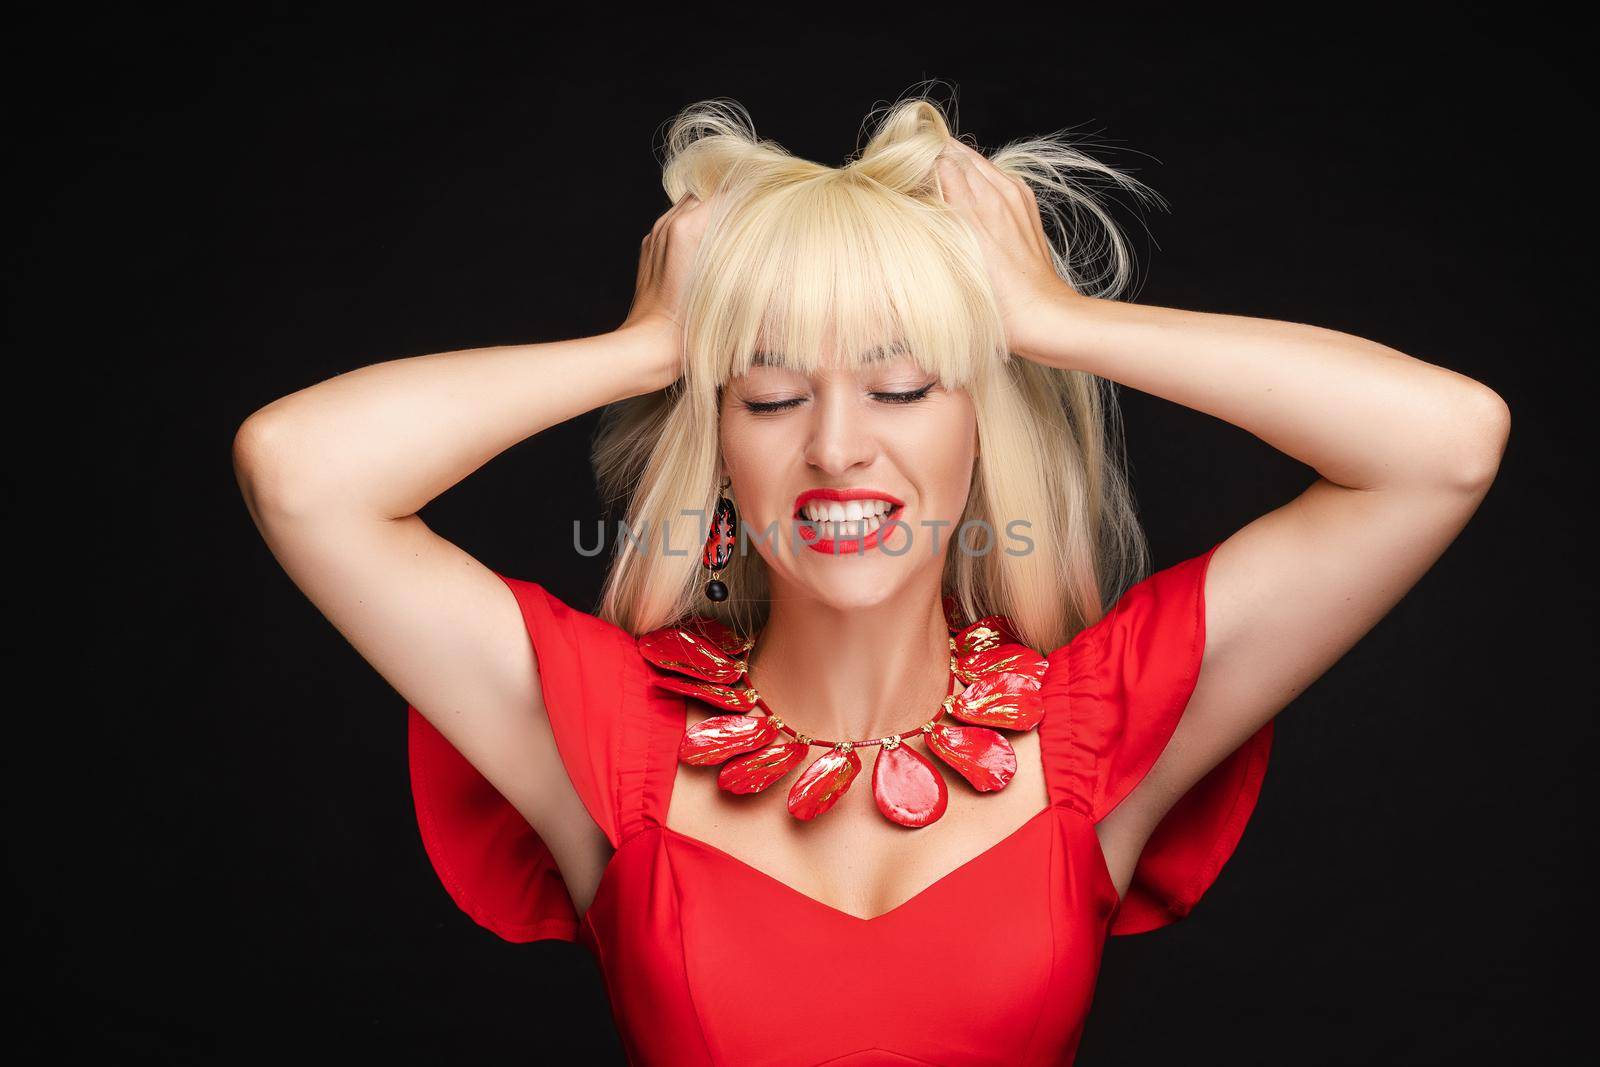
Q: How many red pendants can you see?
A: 12